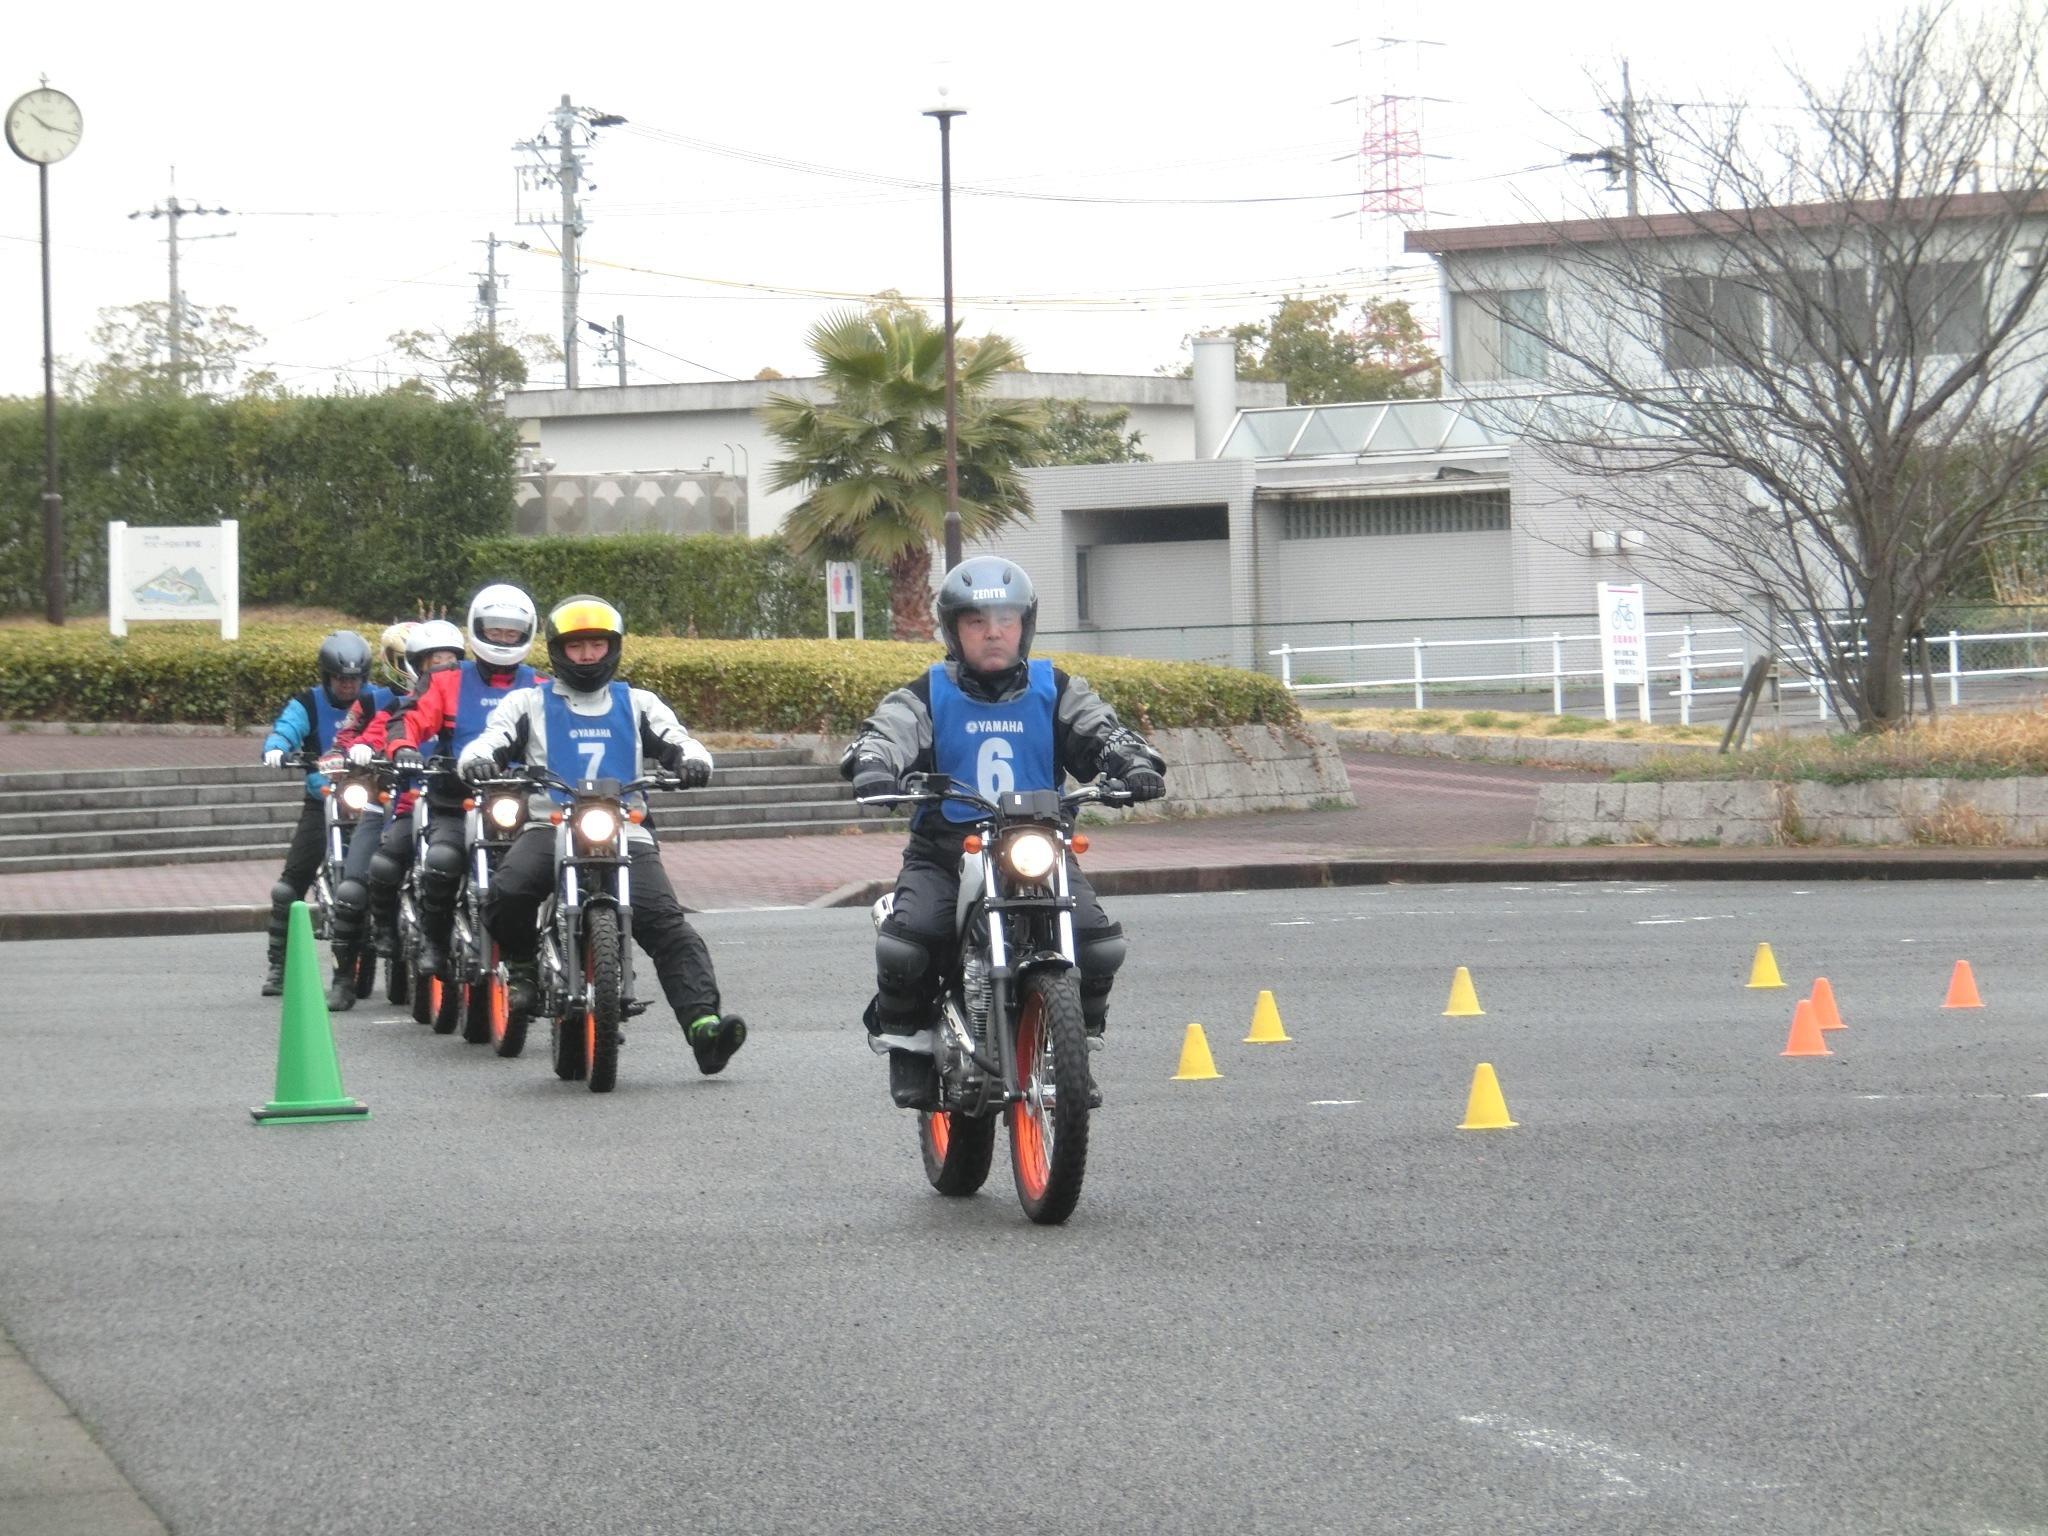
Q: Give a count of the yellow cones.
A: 5